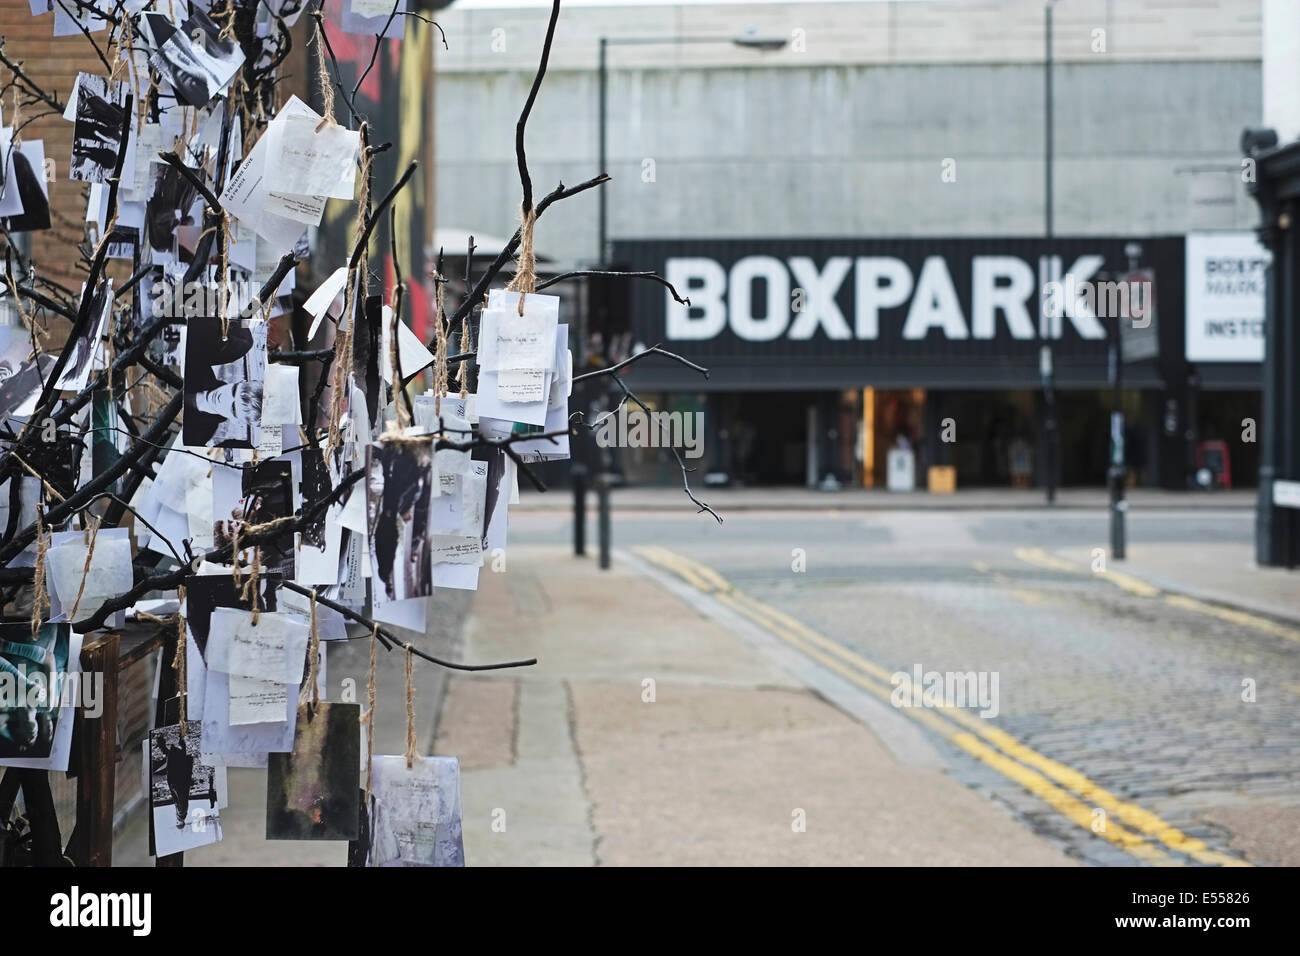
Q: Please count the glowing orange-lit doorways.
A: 1